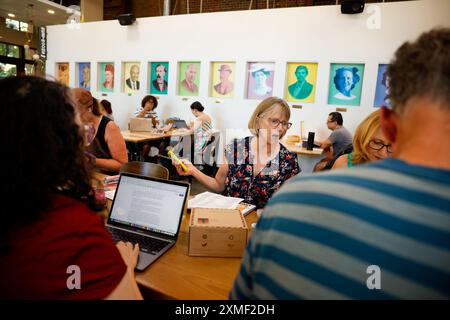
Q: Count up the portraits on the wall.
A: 11